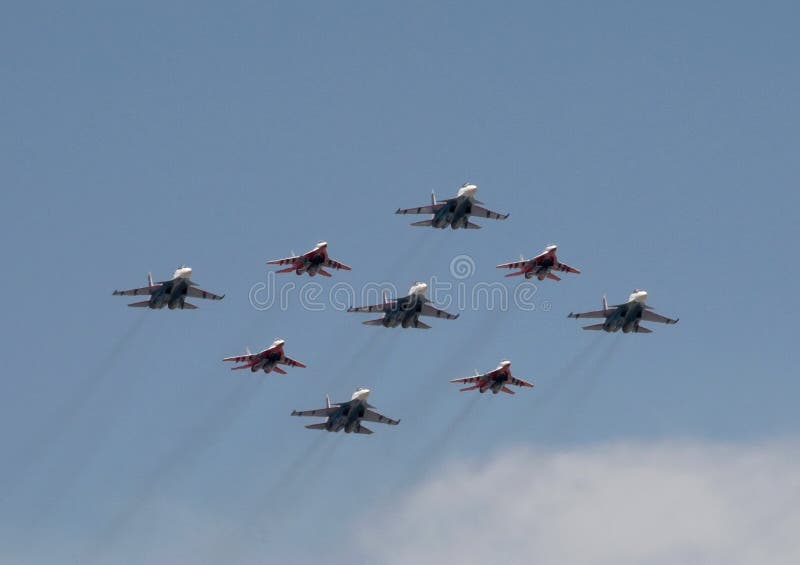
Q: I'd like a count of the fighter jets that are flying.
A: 9